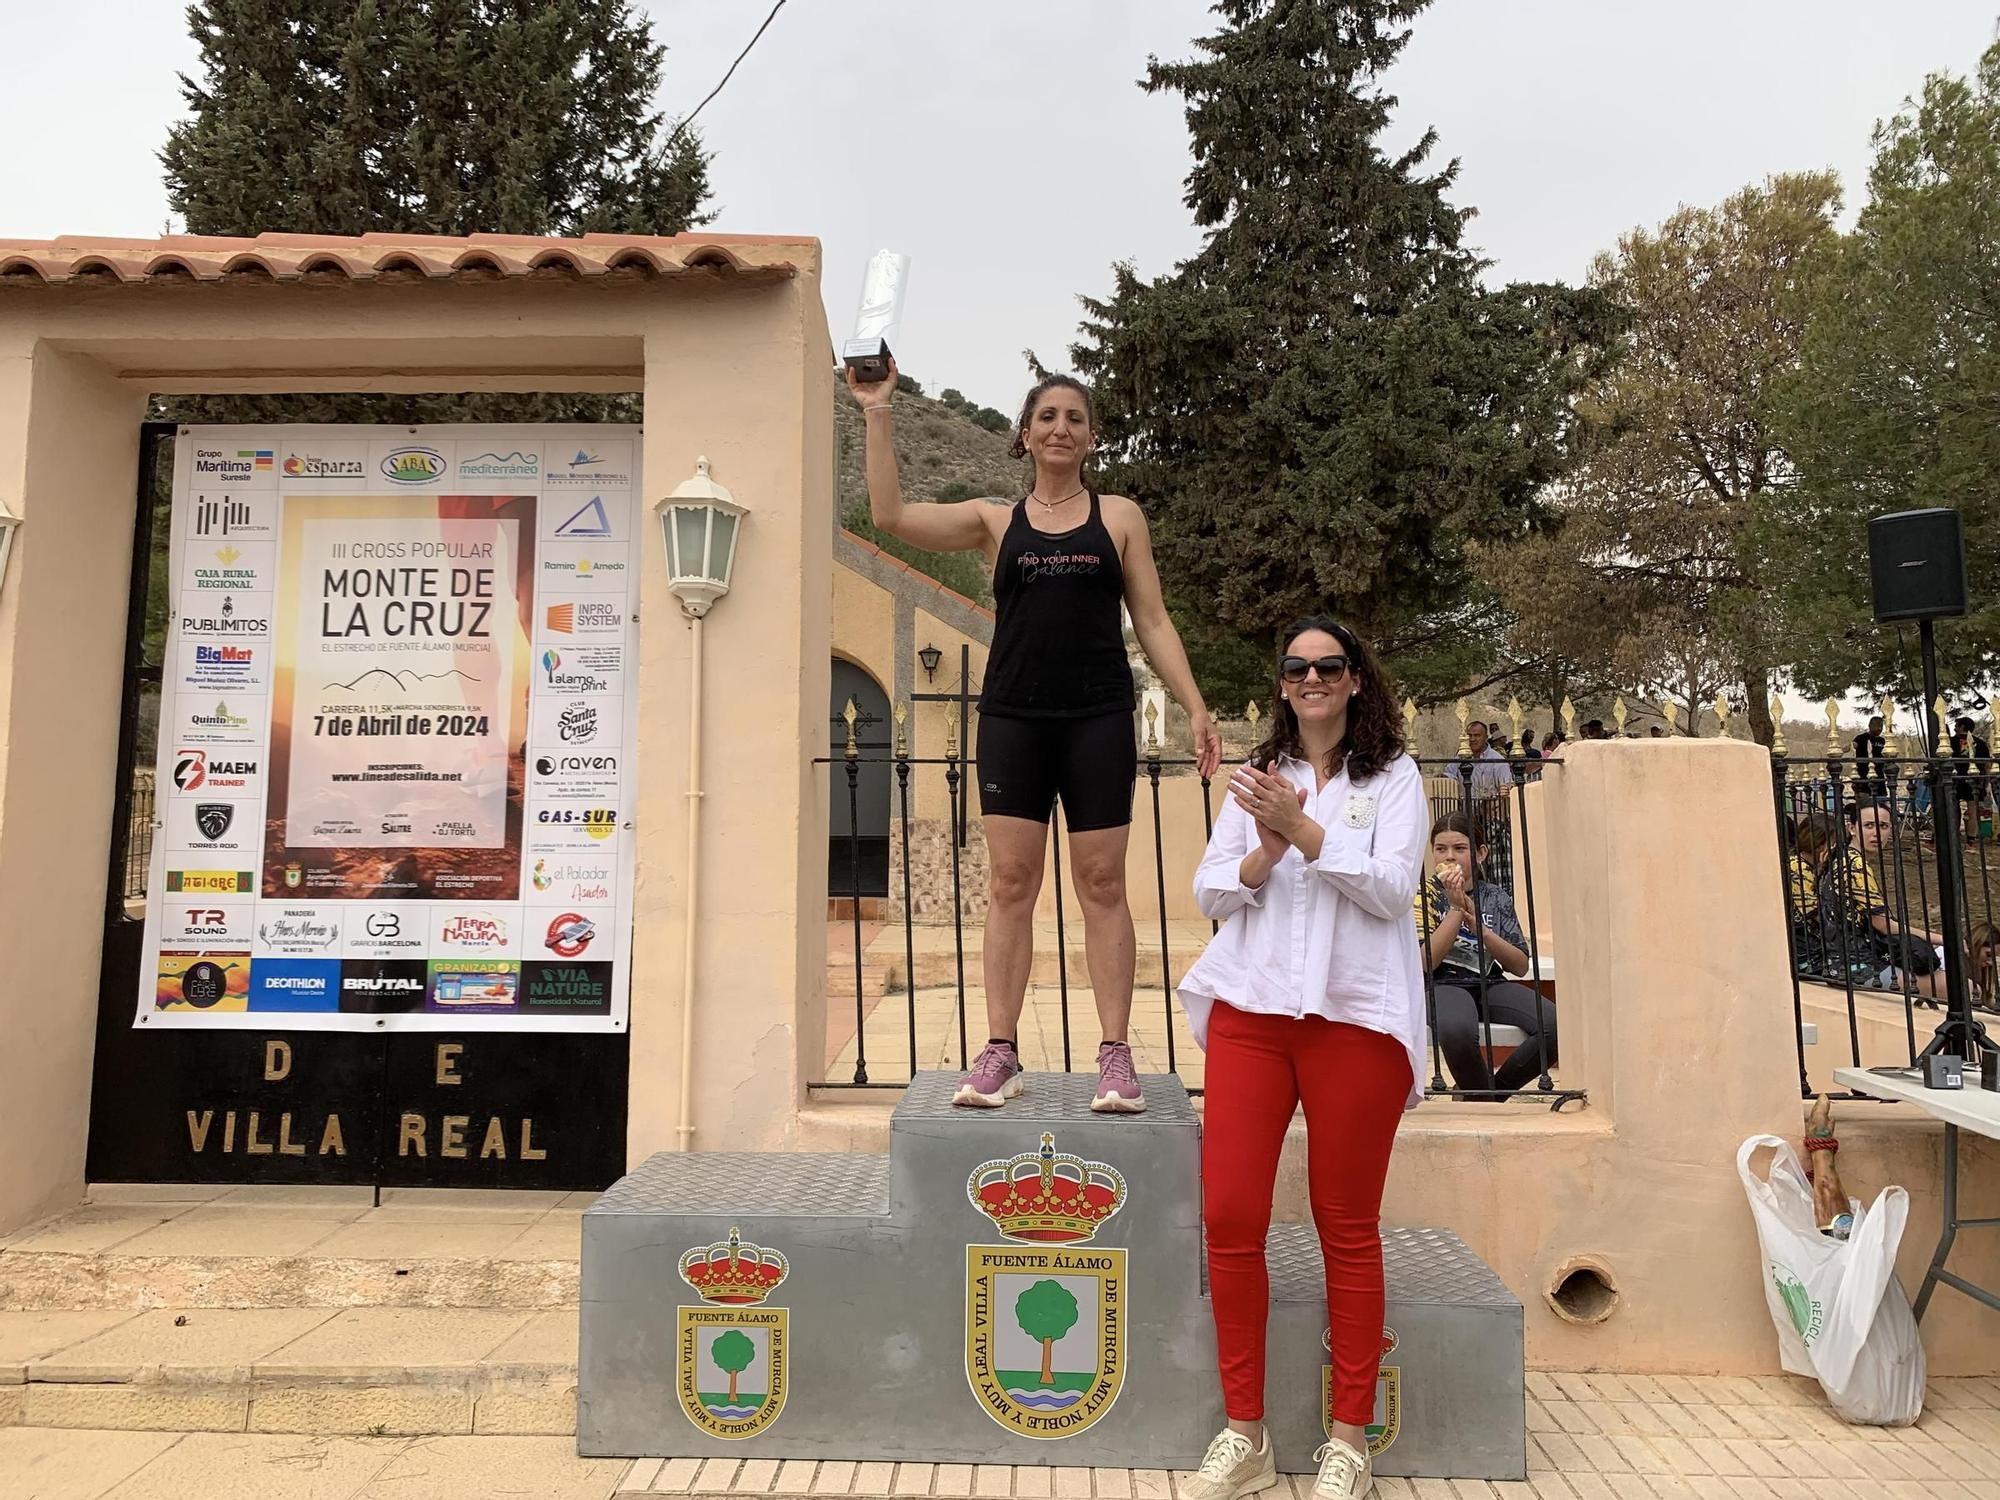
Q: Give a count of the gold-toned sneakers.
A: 2